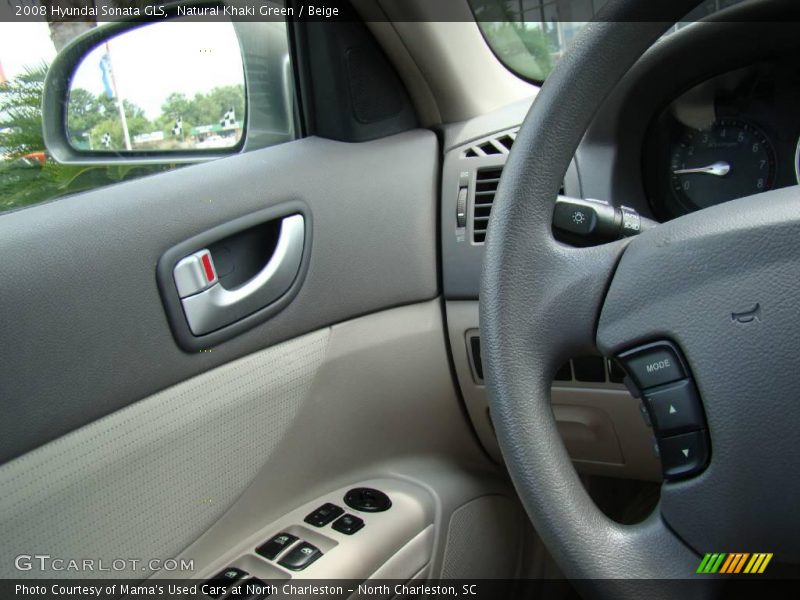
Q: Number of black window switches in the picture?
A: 4